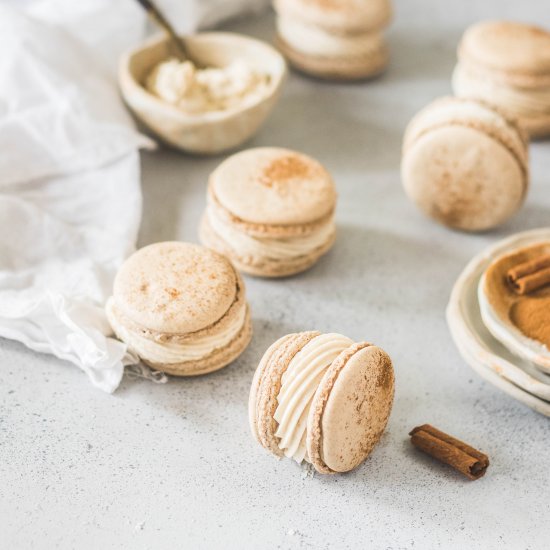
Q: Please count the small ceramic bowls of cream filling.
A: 1